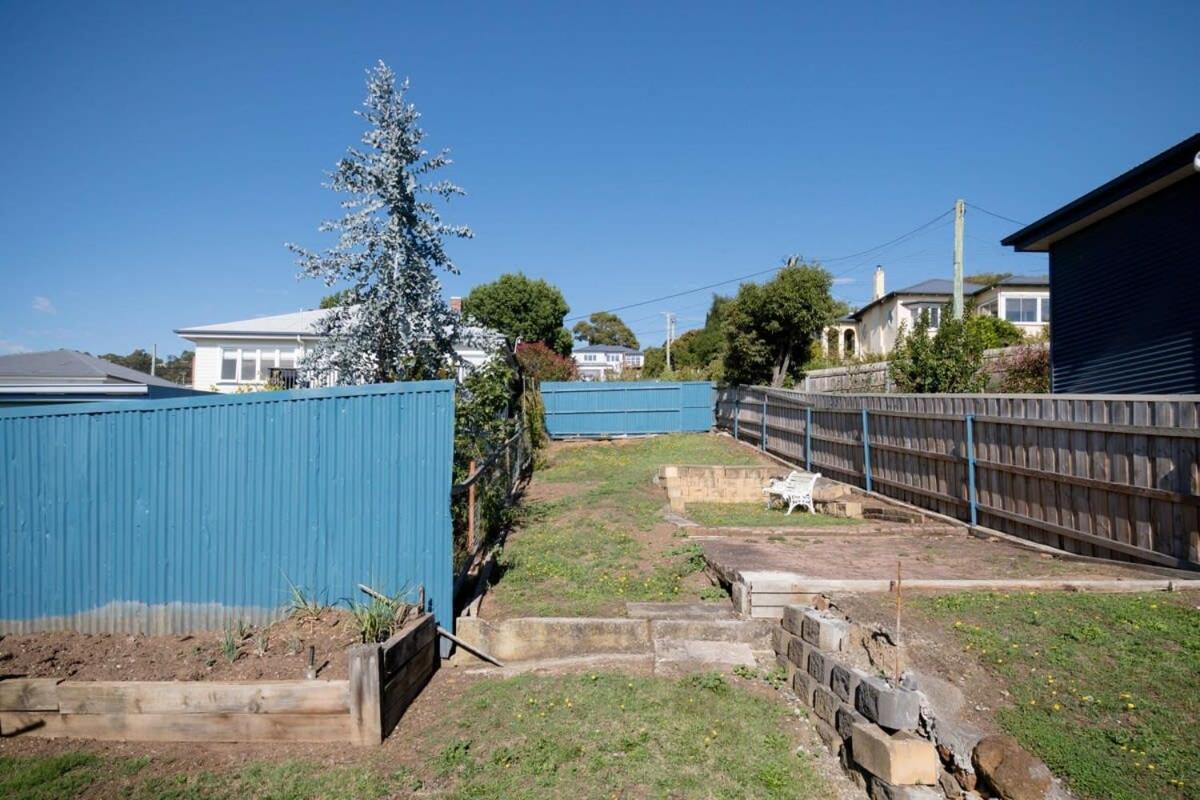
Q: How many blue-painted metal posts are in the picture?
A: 5